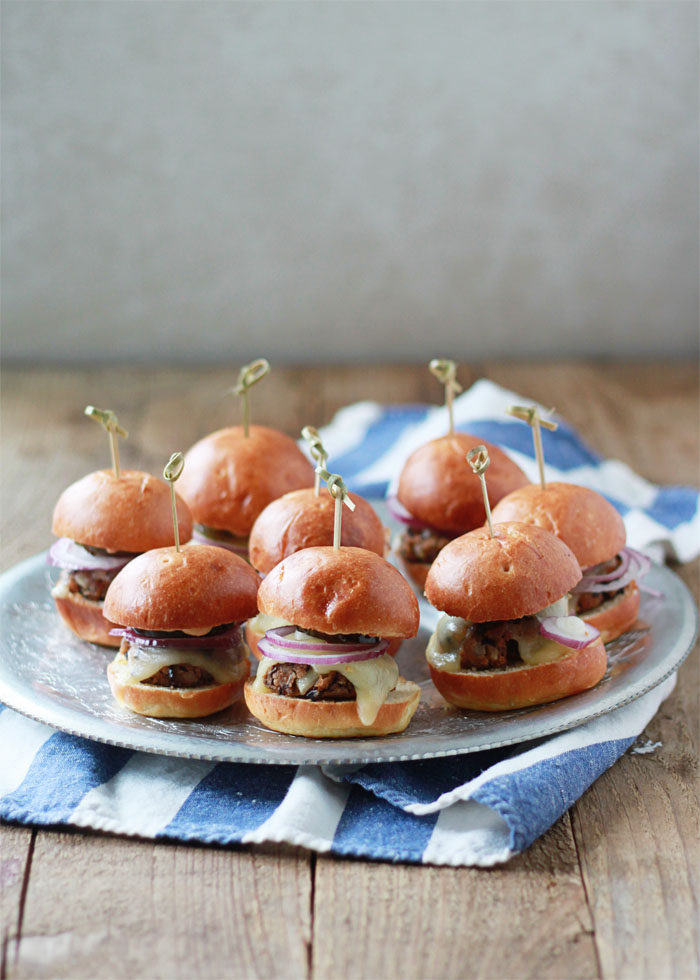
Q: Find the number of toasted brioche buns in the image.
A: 8